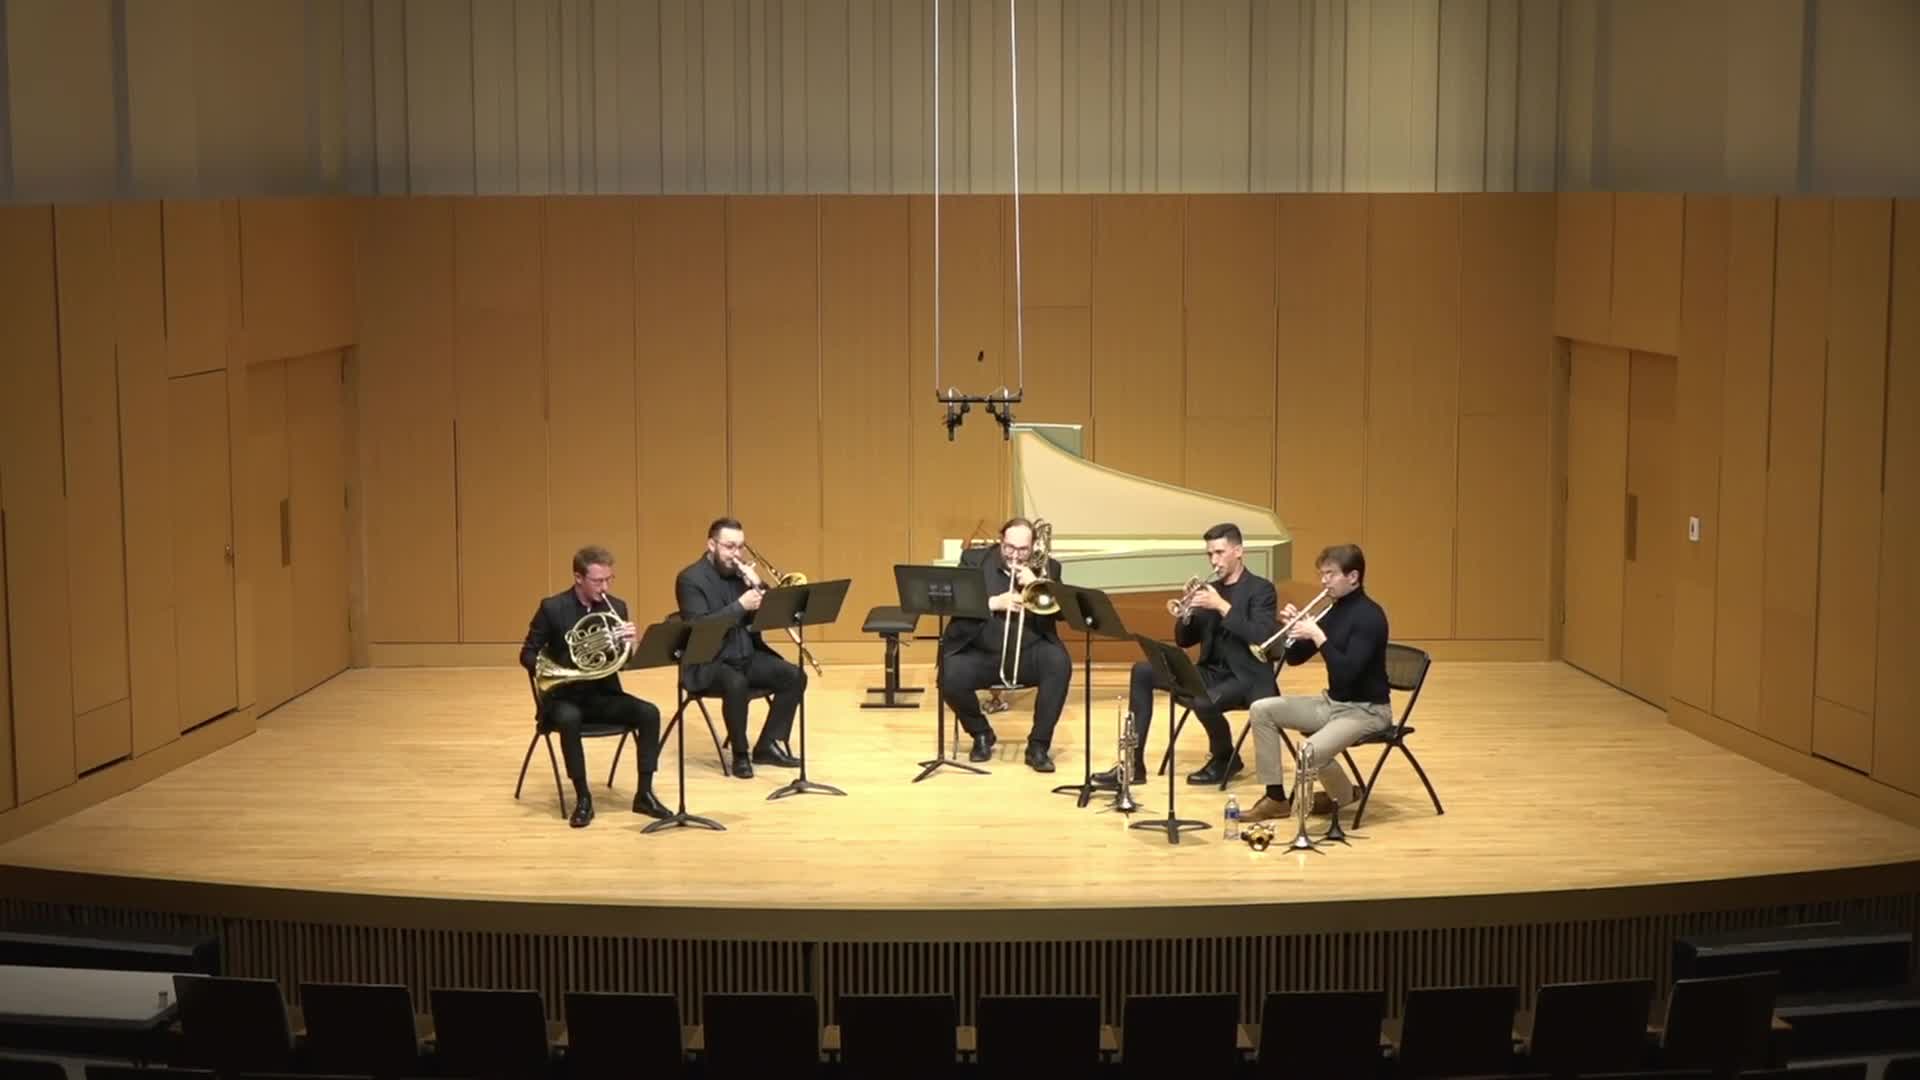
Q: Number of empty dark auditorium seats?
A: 12